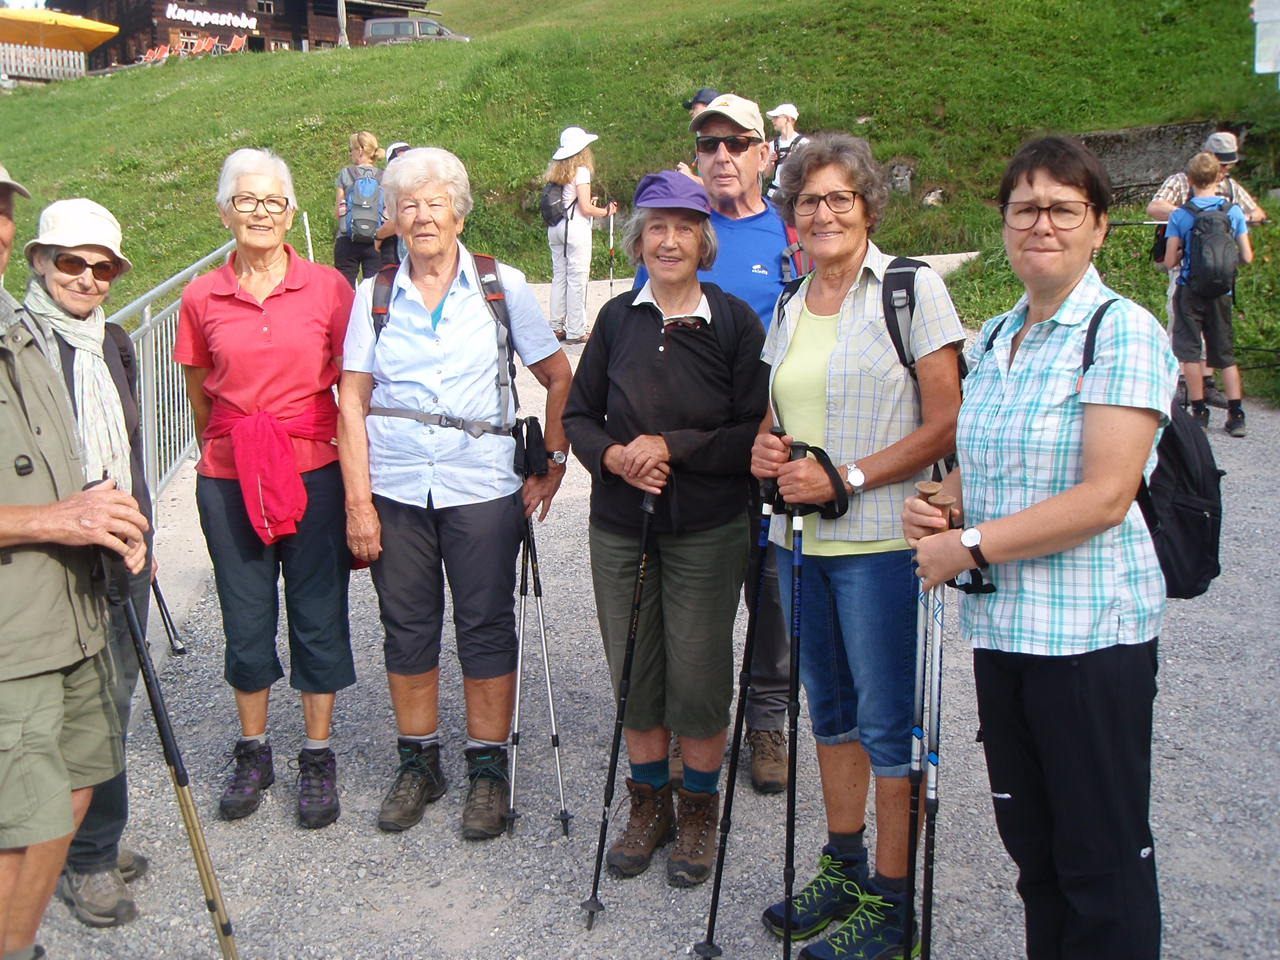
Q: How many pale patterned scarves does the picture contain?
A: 1